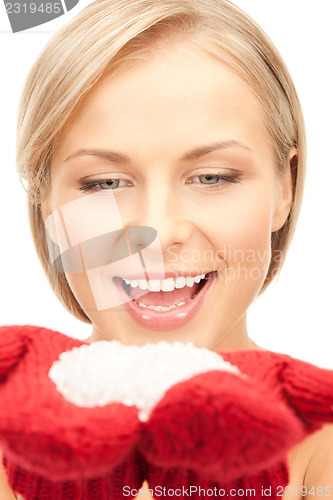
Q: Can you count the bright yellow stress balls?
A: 0